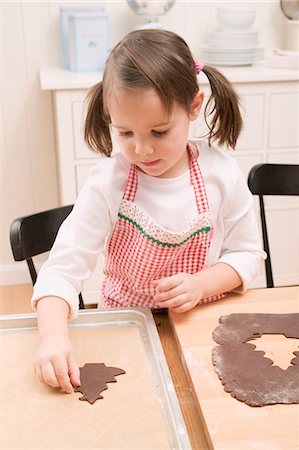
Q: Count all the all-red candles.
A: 0